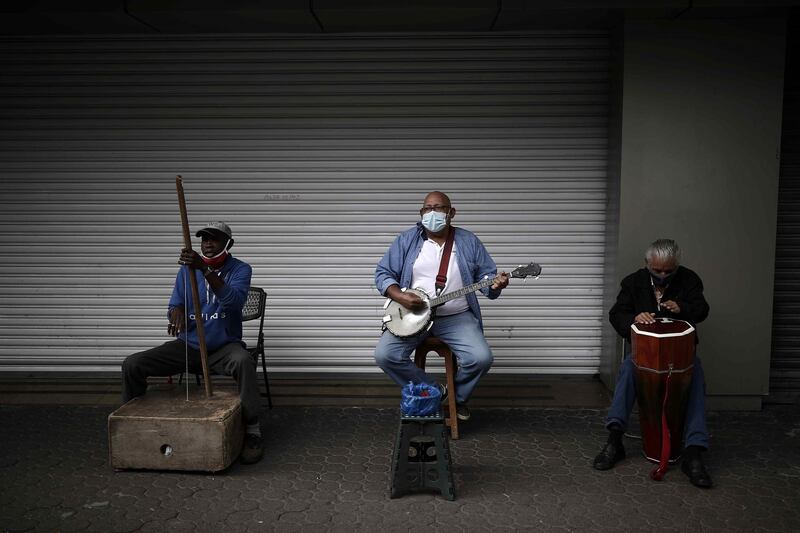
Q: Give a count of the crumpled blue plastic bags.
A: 1